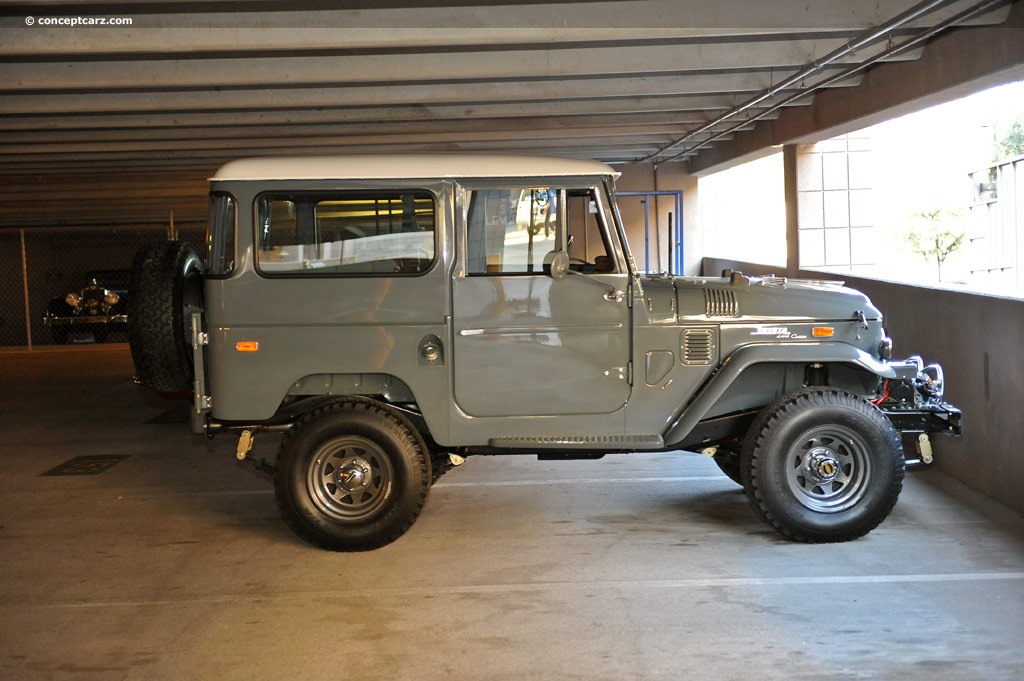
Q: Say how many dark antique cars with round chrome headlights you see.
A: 1